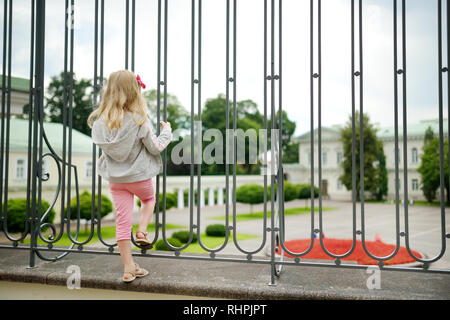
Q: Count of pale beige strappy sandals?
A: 2